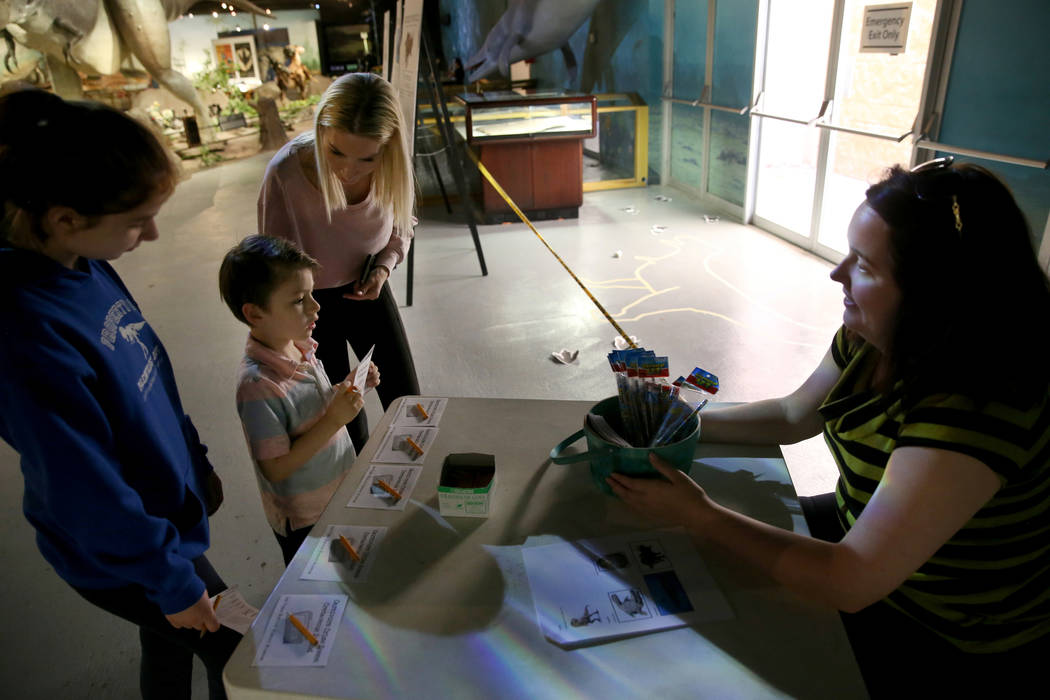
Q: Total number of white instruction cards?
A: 5